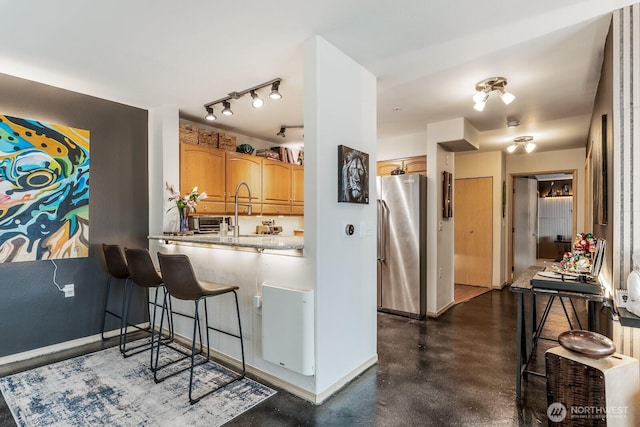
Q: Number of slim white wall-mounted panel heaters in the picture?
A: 1